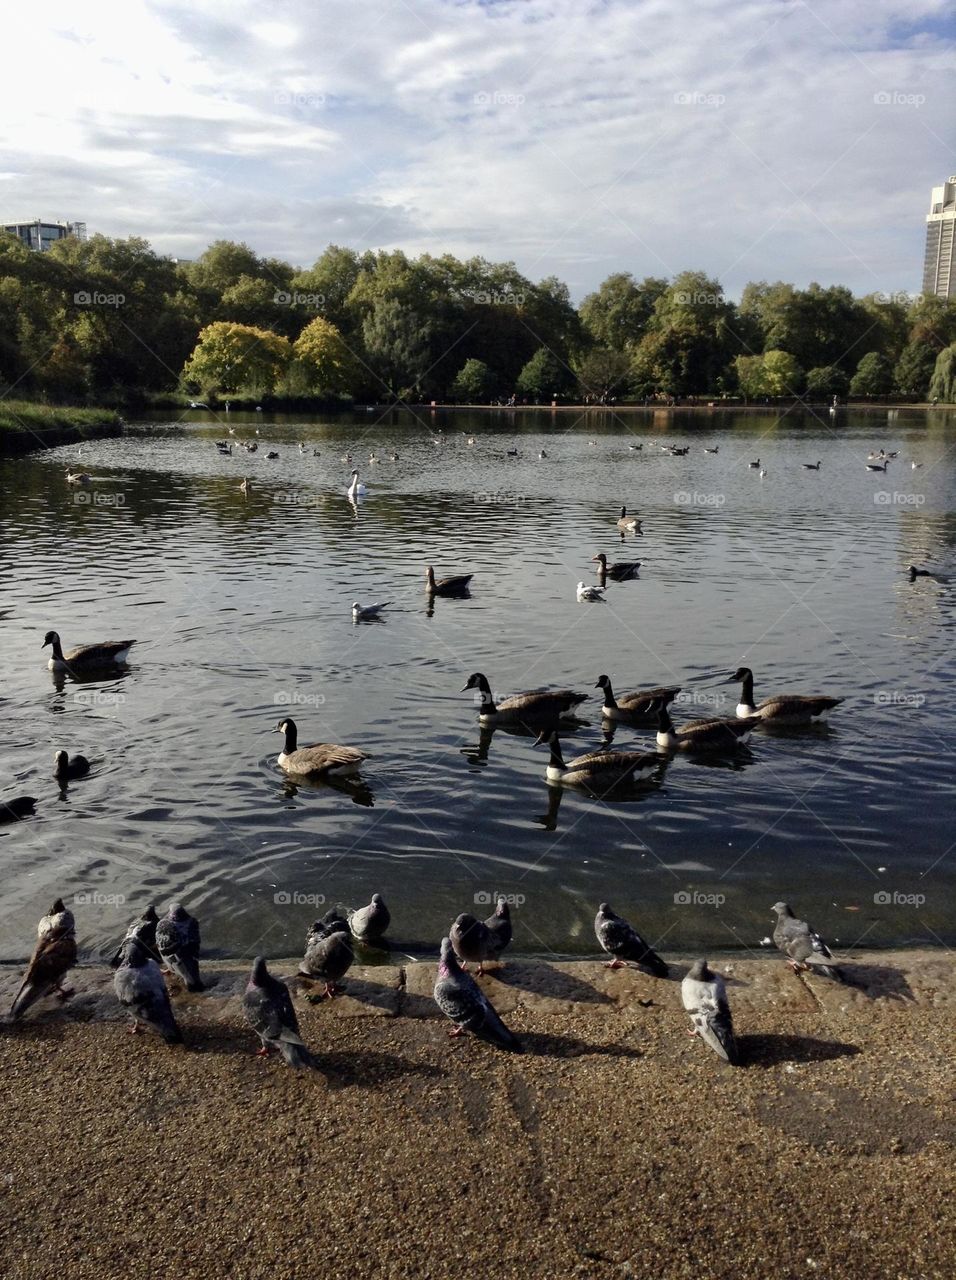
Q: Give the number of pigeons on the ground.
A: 14